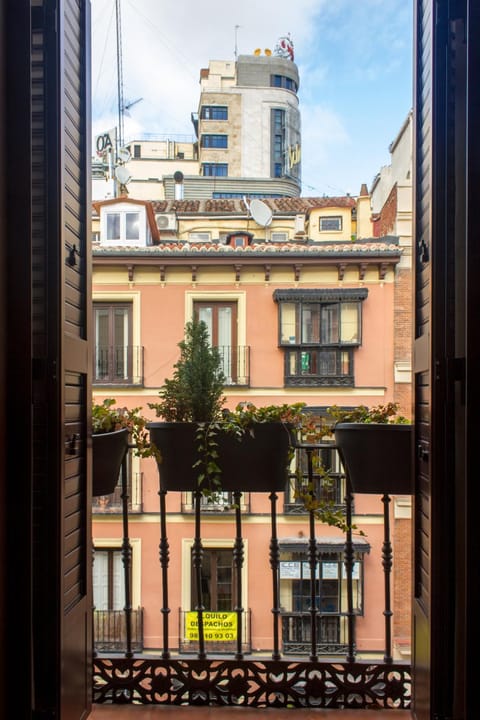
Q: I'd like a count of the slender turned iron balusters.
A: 8